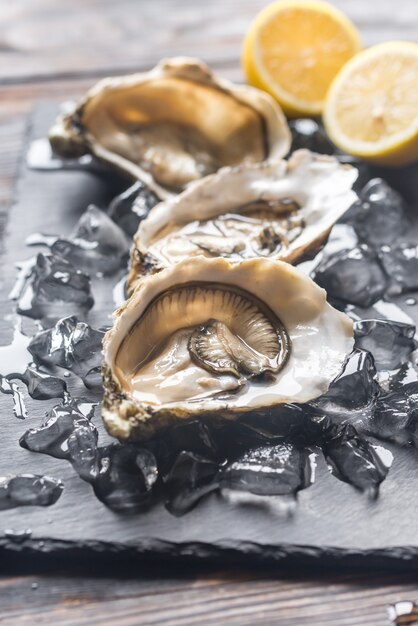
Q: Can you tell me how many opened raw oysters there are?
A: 3